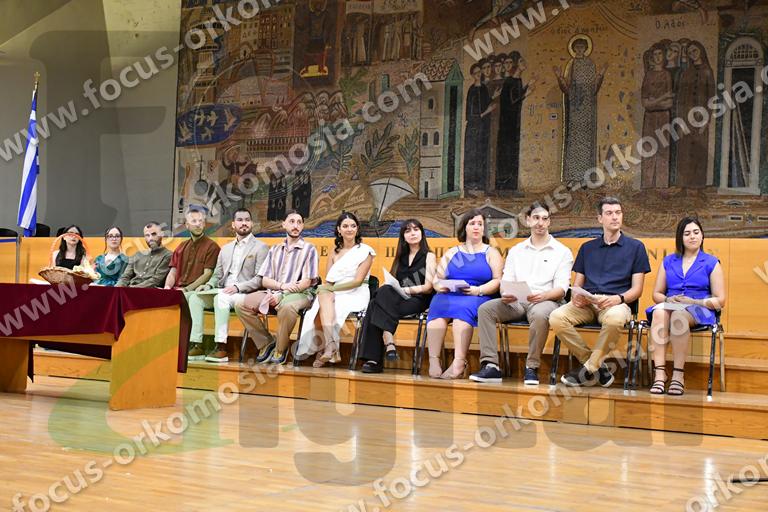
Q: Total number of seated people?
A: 12